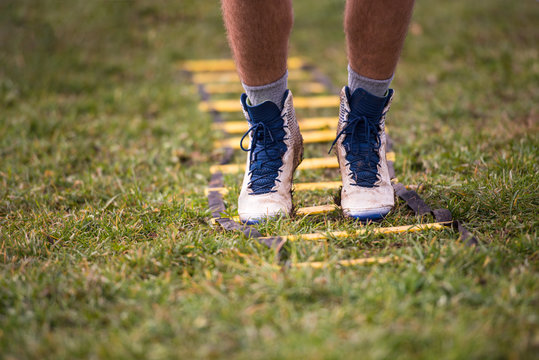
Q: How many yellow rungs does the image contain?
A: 11